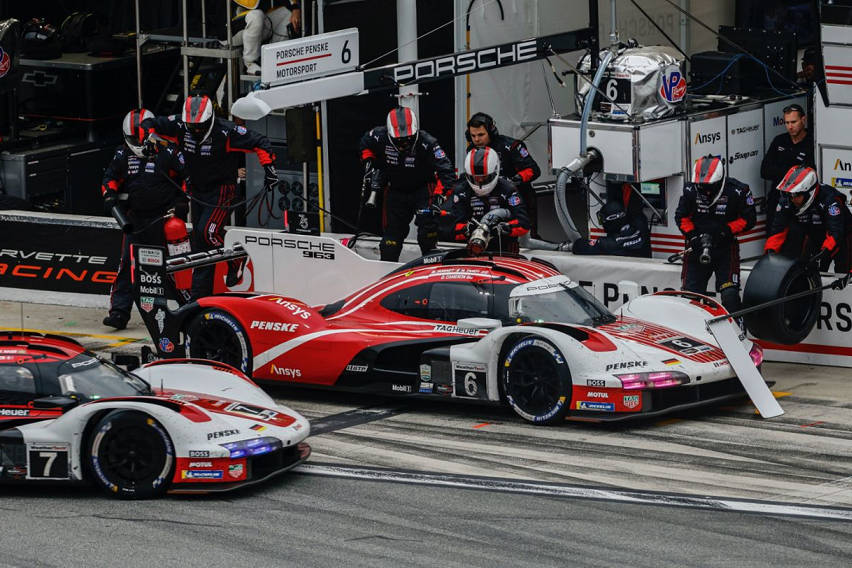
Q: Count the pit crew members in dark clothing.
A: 9